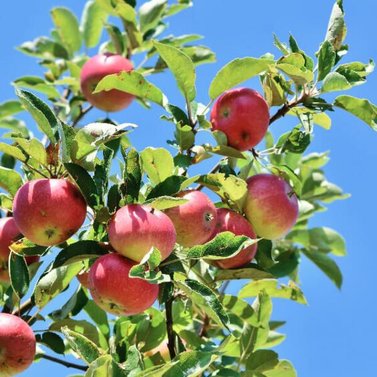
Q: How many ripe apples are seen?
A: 10